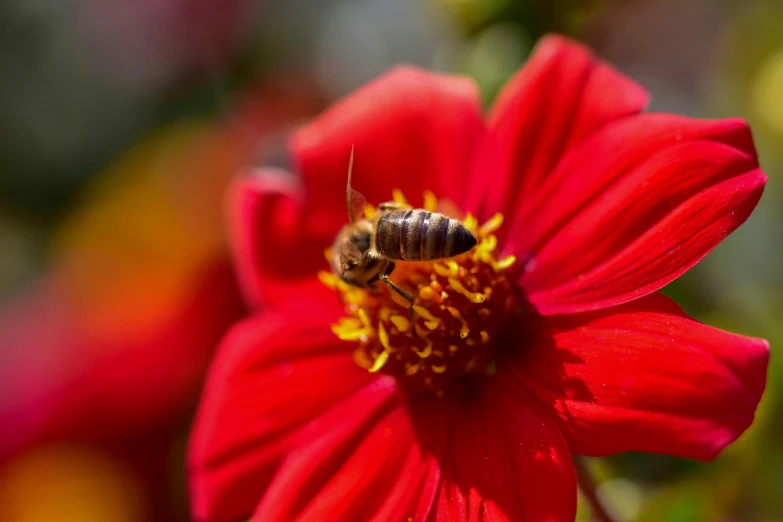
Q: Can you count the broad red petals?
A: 8